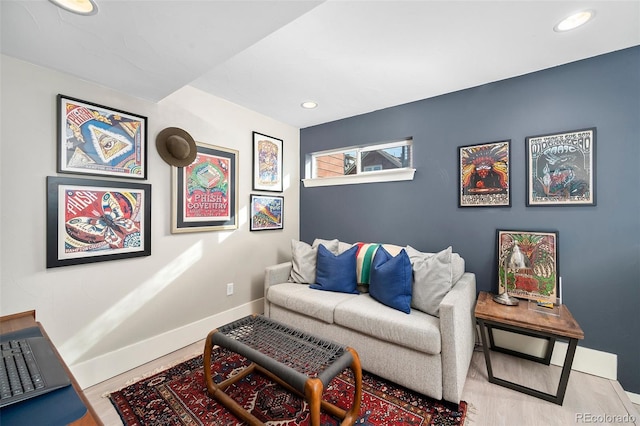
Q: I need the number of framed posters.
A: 8